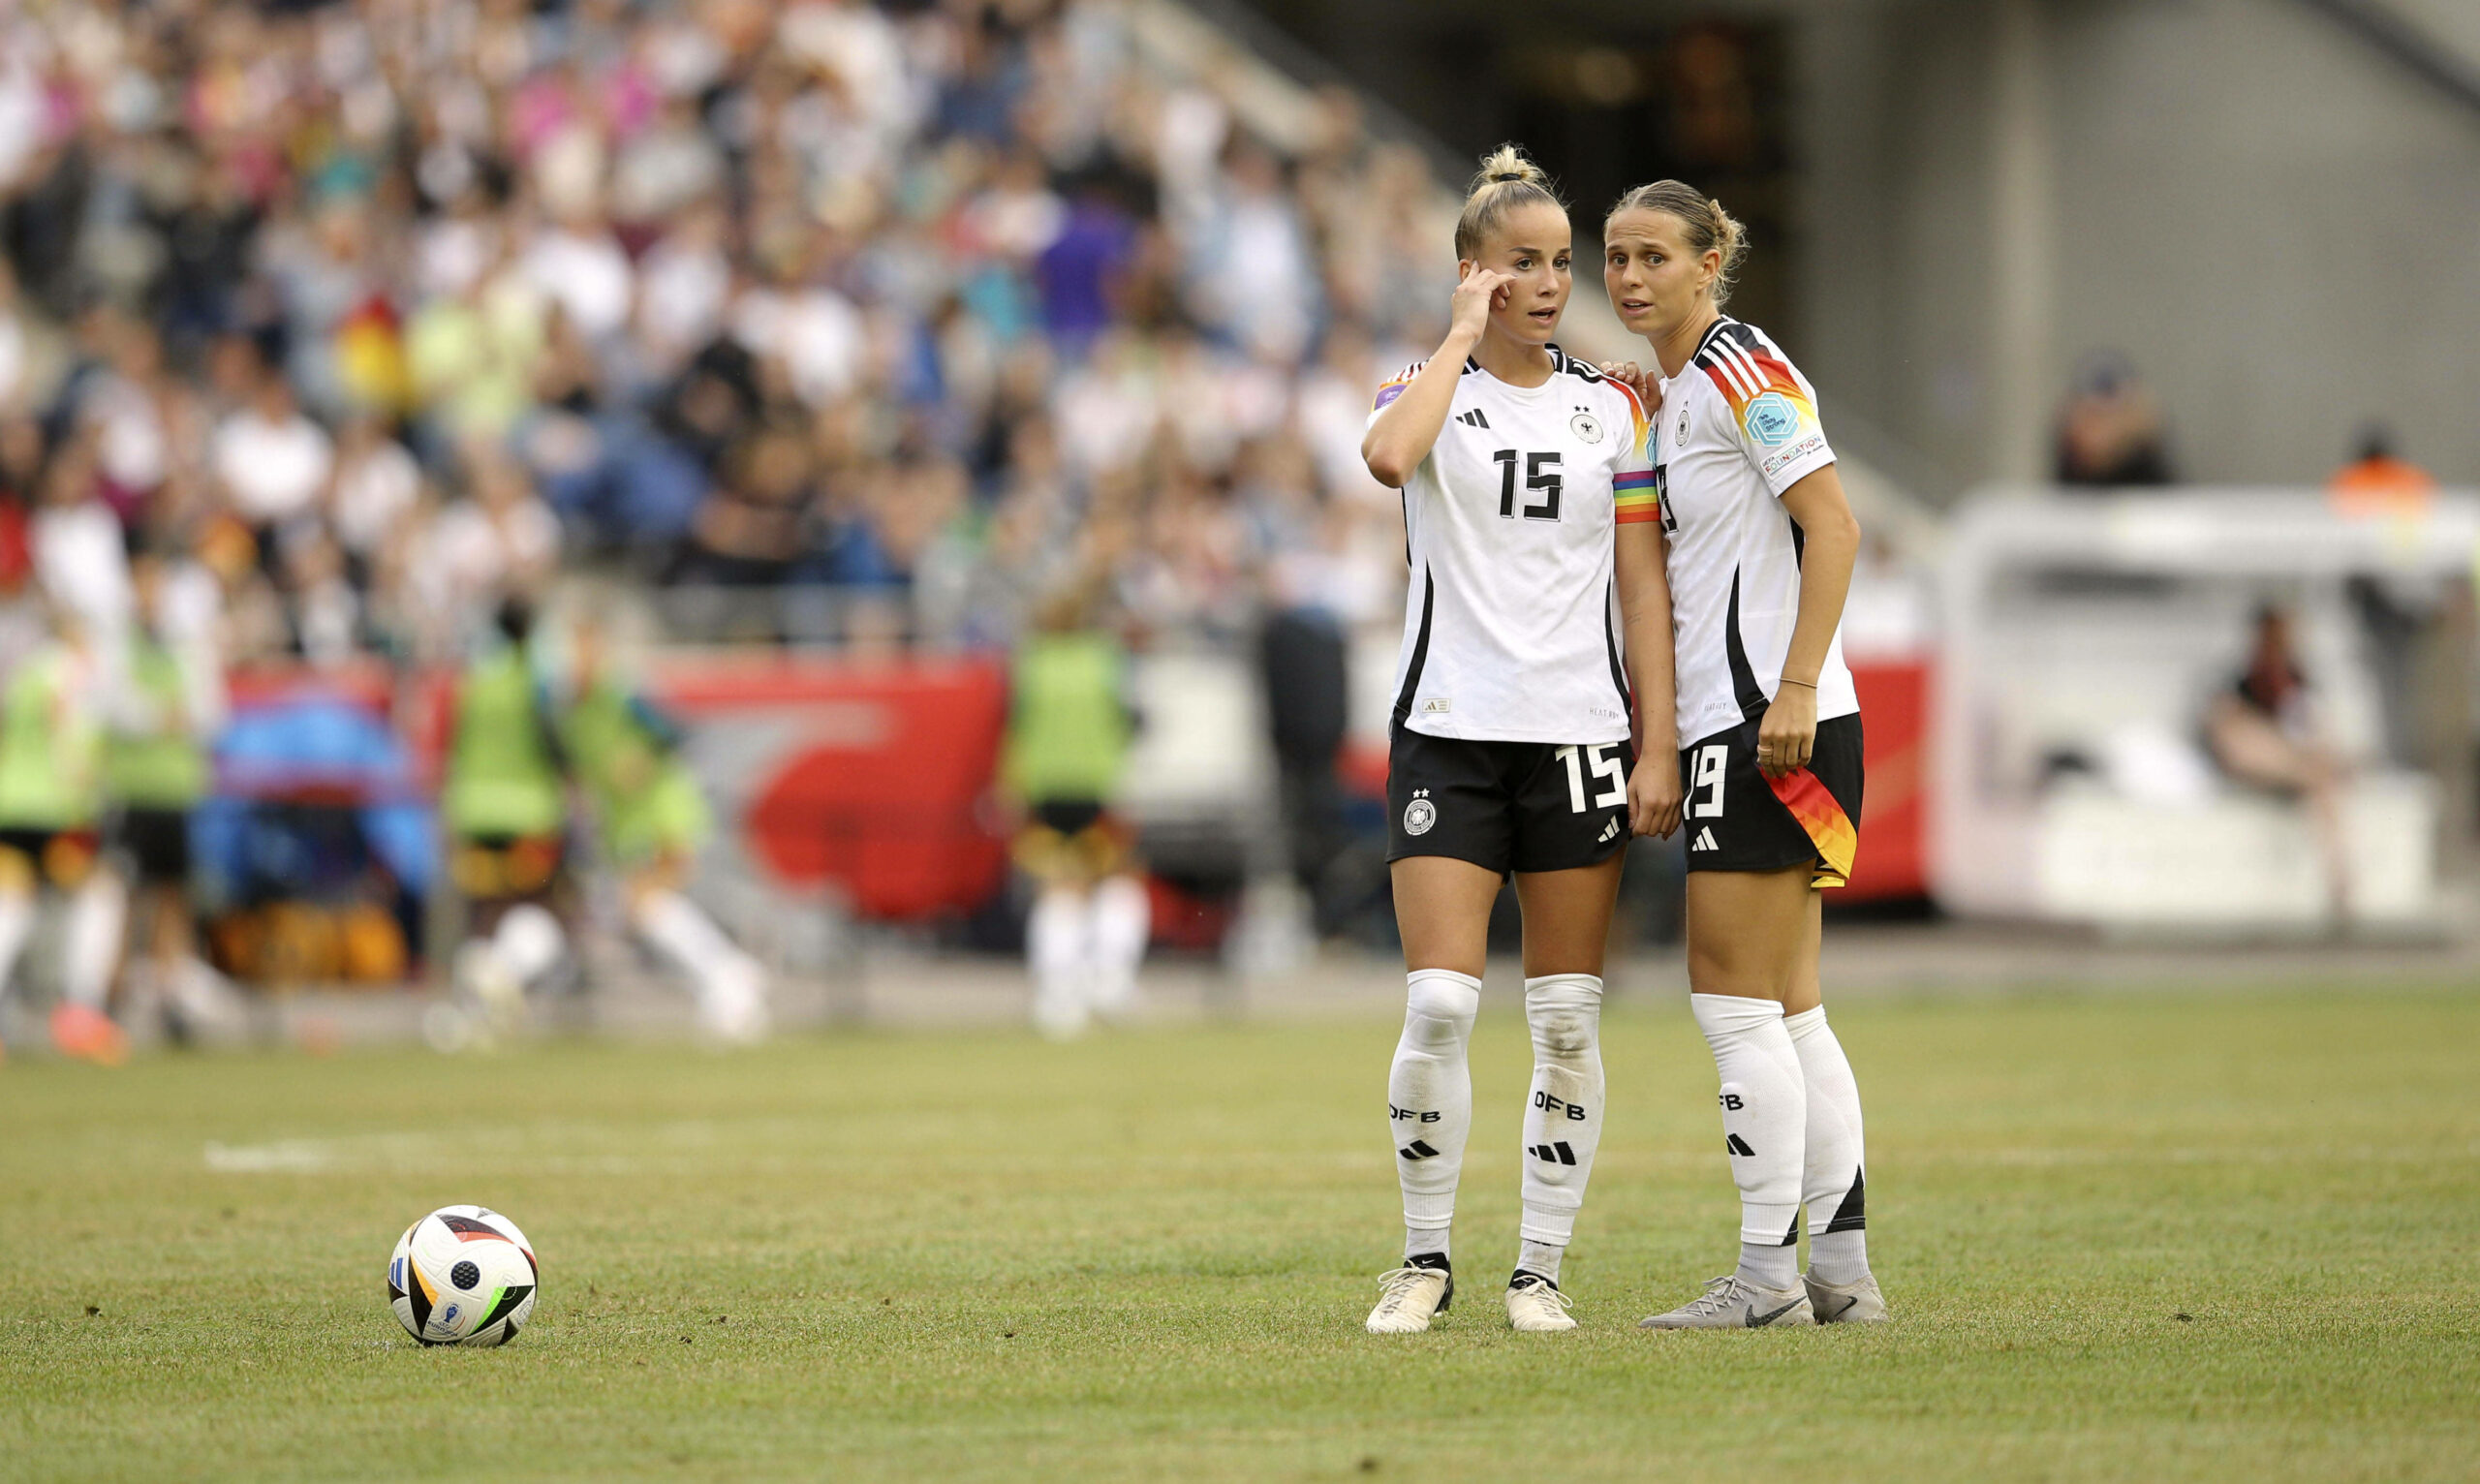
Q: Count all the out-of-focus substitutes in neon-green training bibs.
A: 5